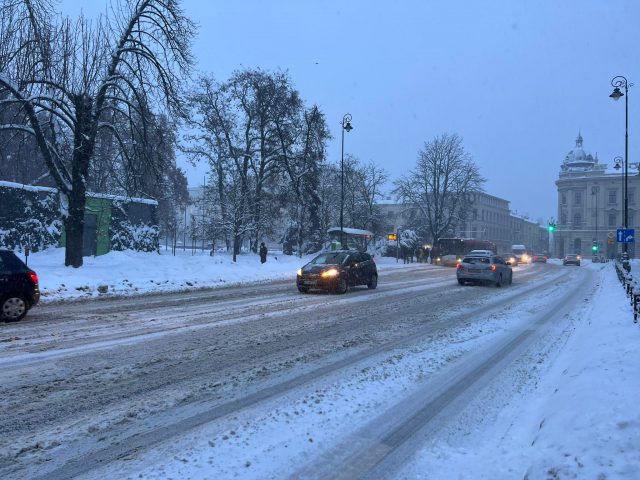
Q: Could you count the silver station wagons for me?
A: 1